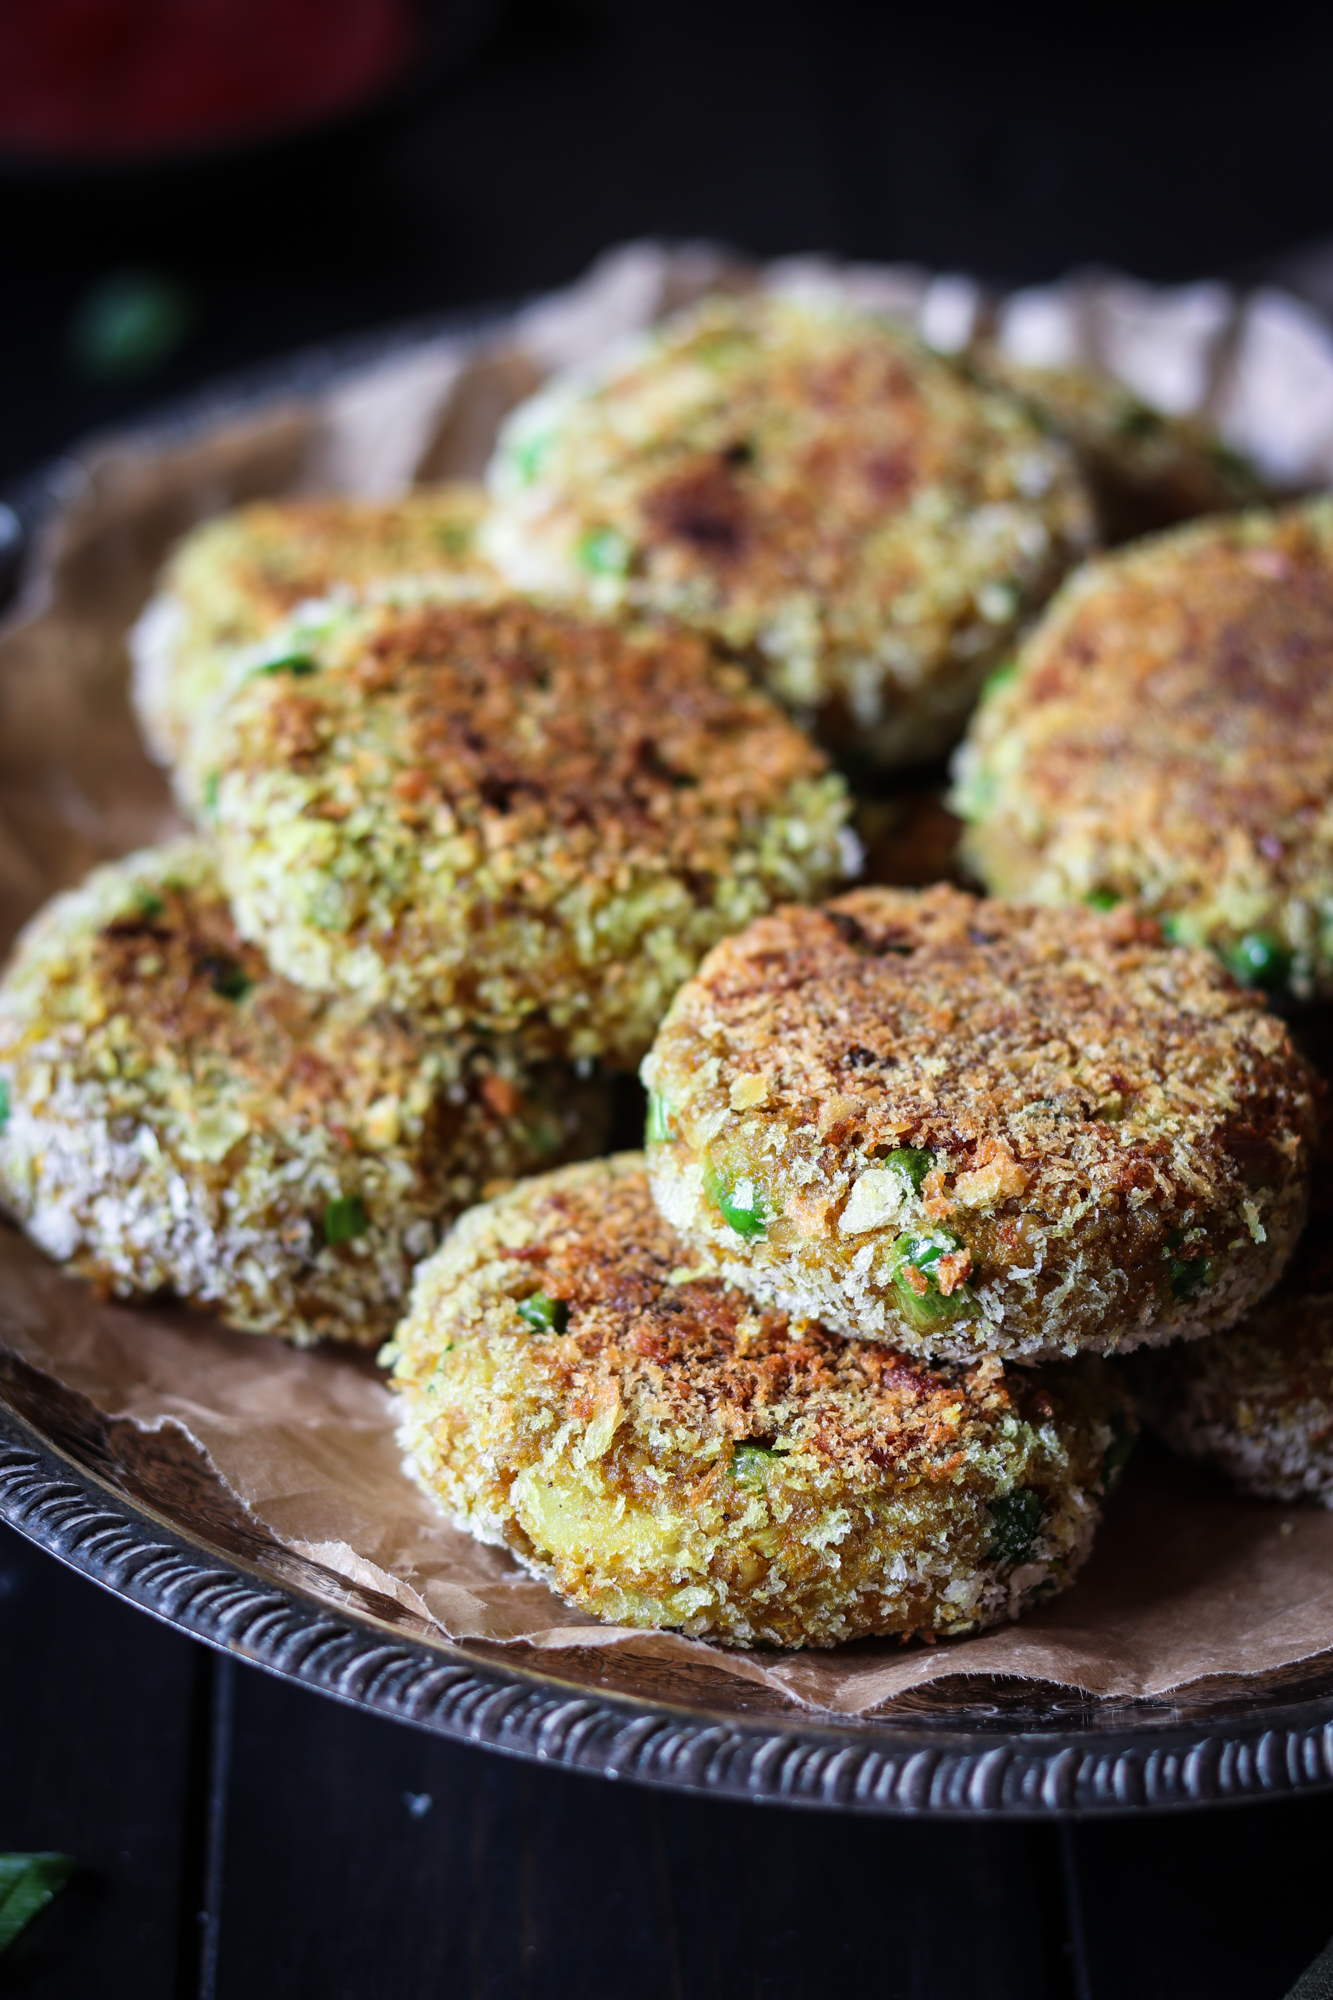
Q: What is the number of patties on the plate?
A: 9